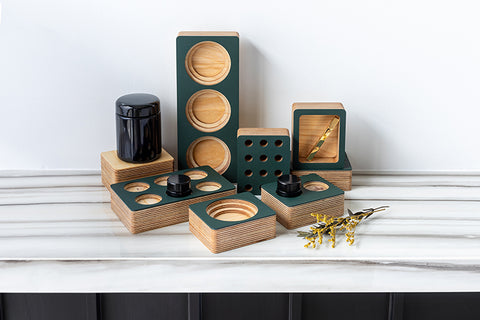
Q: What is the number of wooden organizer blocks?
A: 8